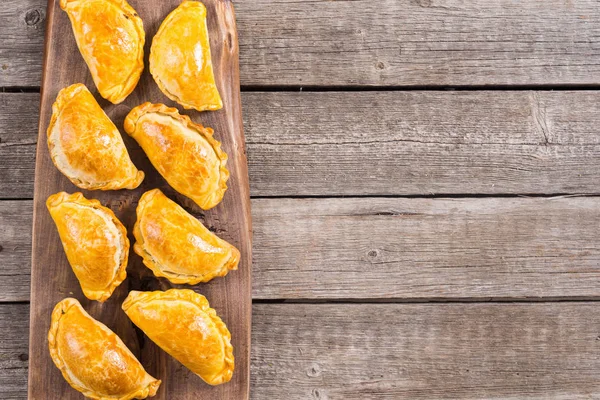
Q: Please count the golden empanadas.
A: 8